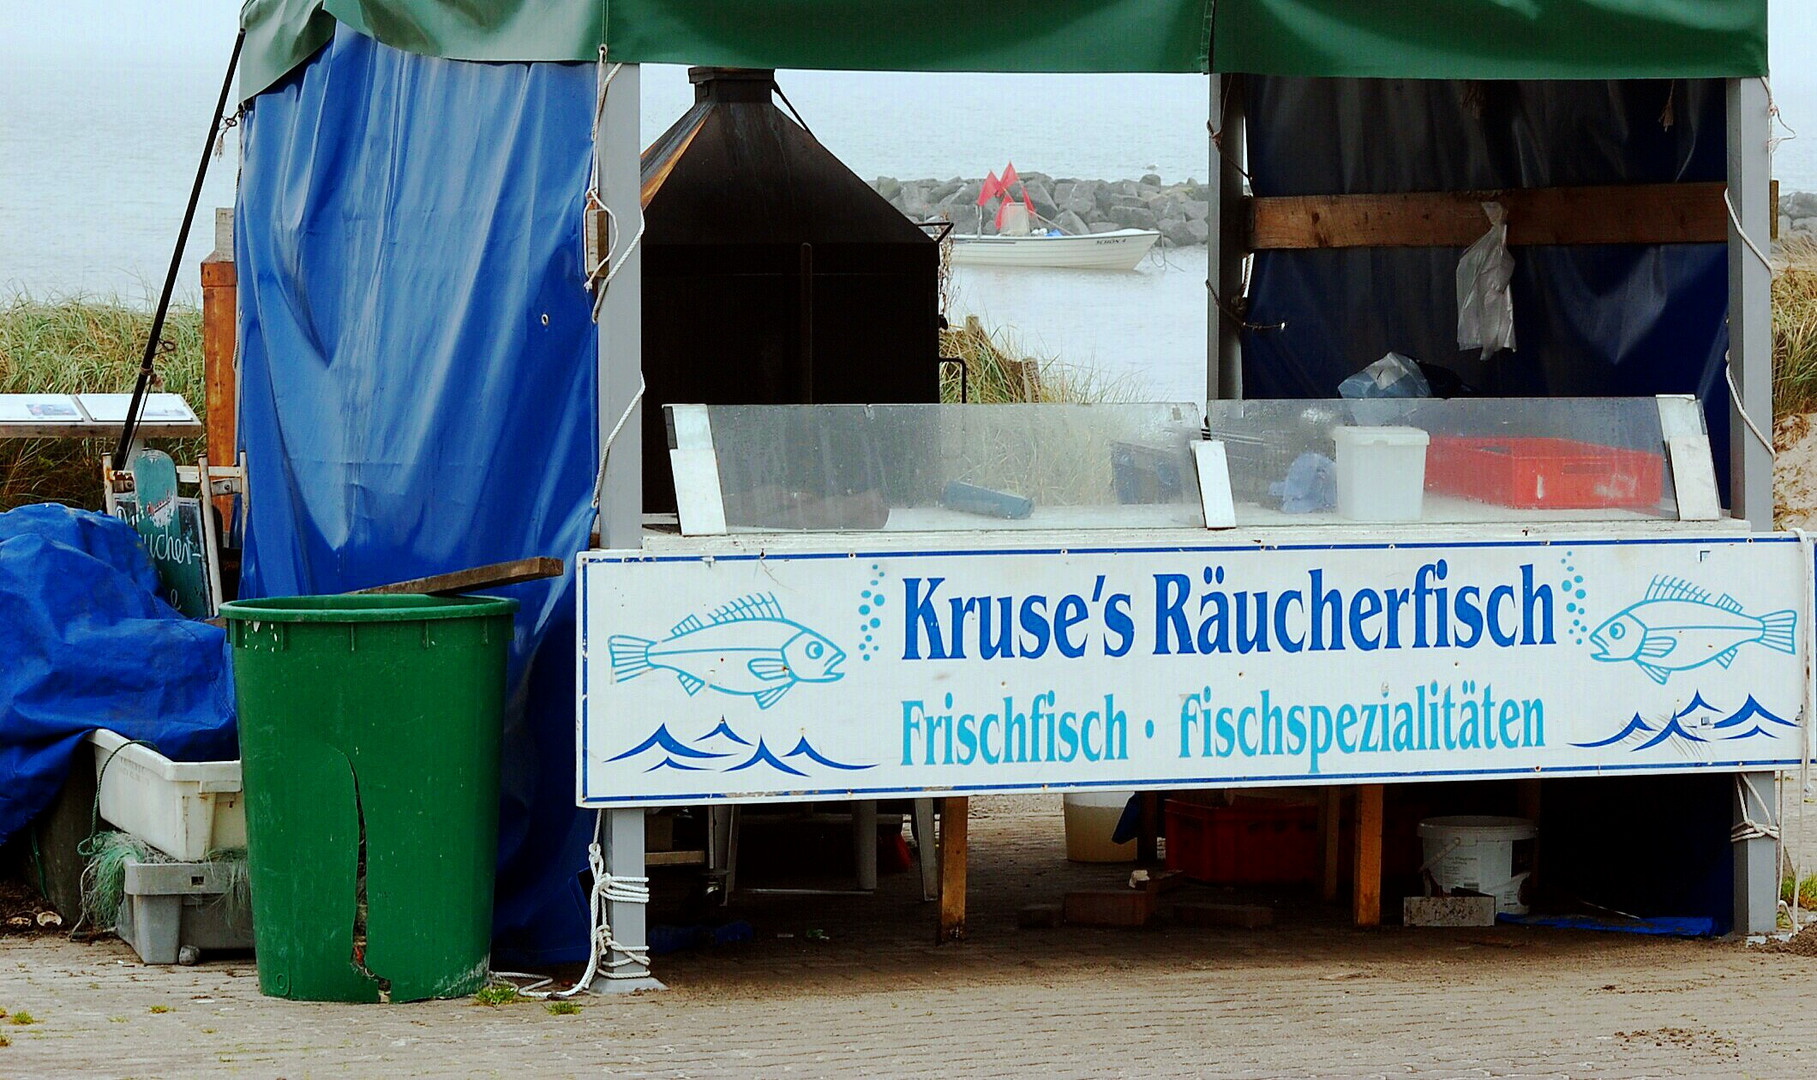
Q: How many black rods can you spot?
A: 1